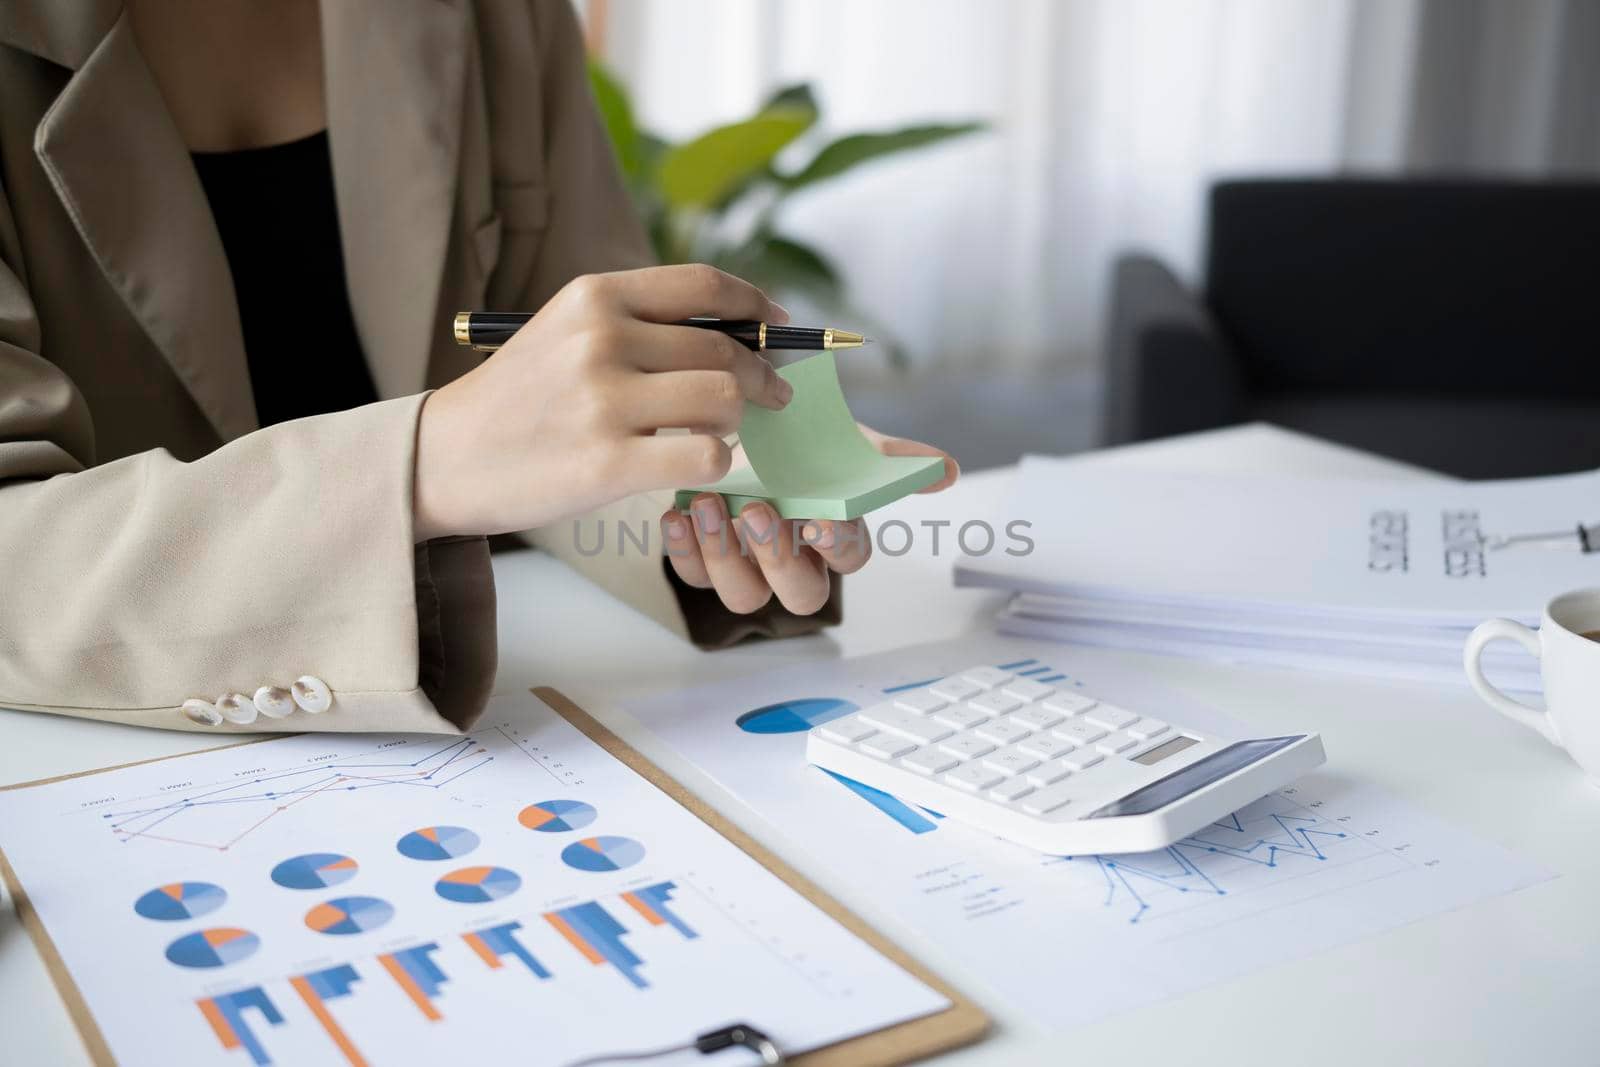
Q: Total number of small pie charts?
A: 8